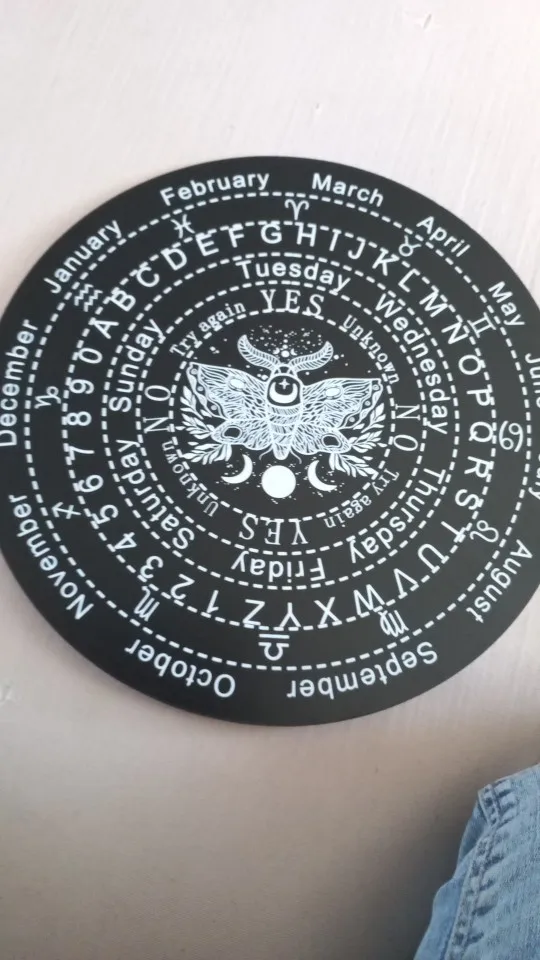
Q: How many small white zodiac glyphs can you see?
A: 12